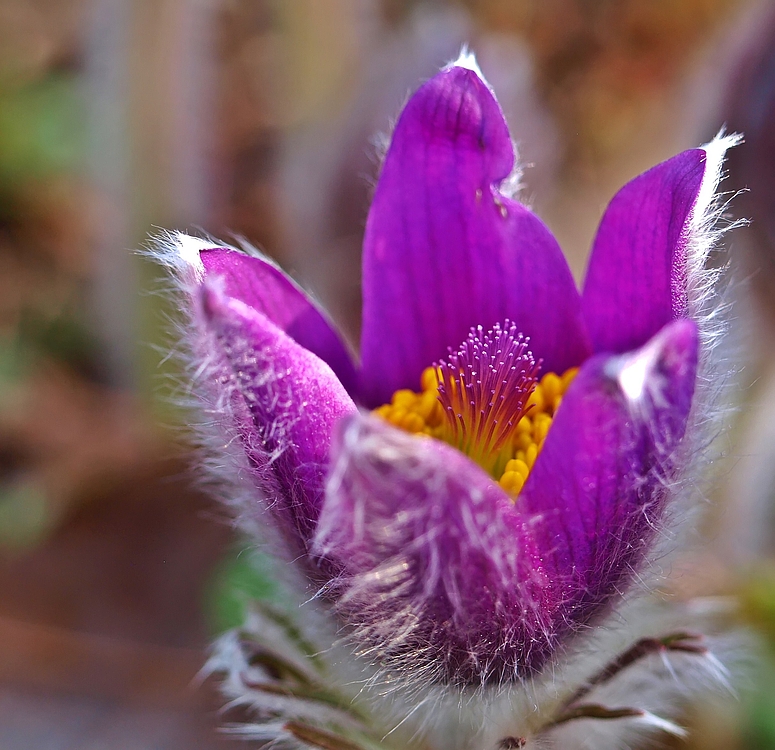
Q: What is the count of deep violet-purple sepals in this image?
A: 6